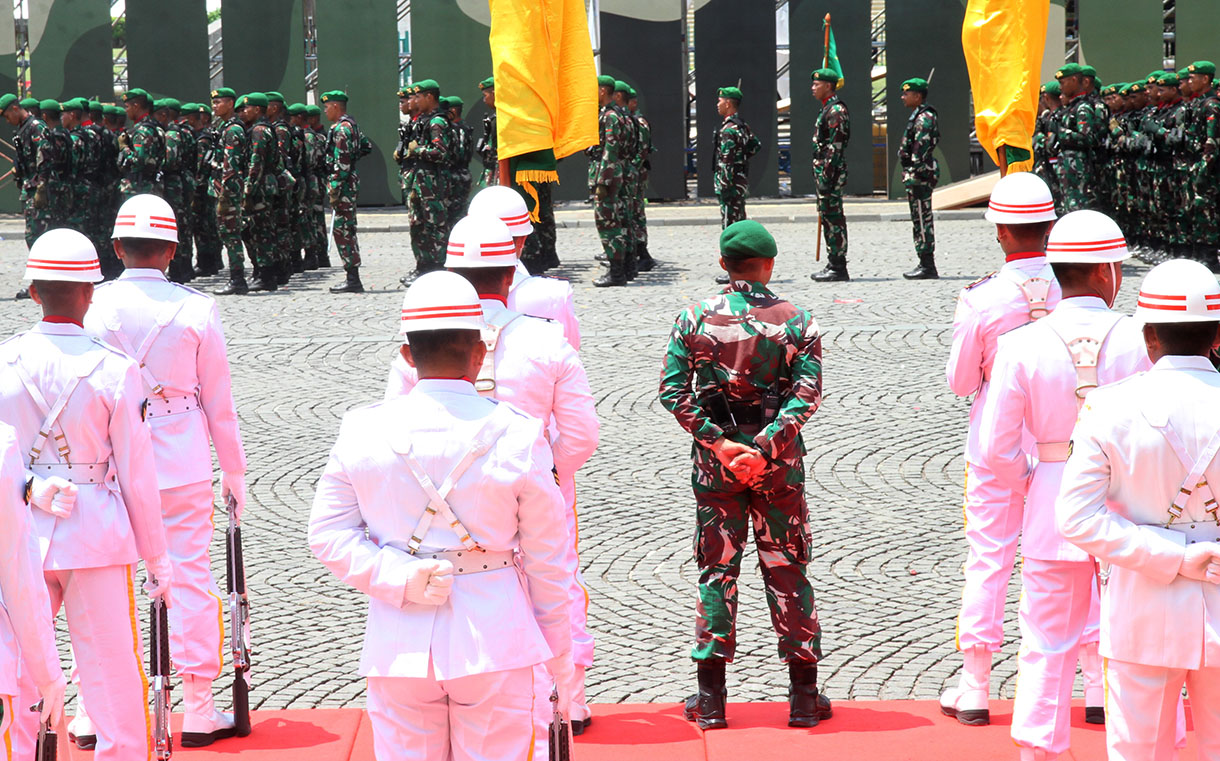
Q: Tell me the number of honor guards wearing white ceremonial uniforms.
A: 9